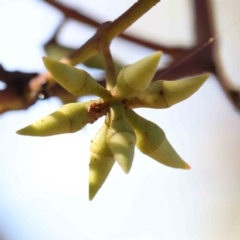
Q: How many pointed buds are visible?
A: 7